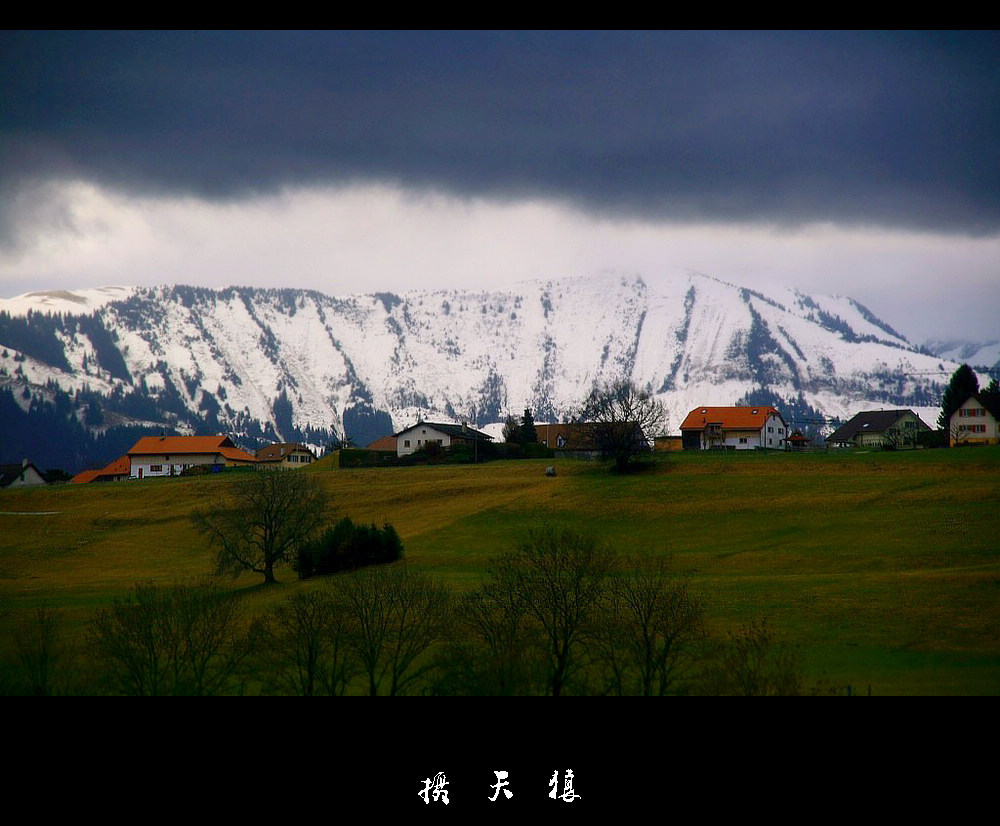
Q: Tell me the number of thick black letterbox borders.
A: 2